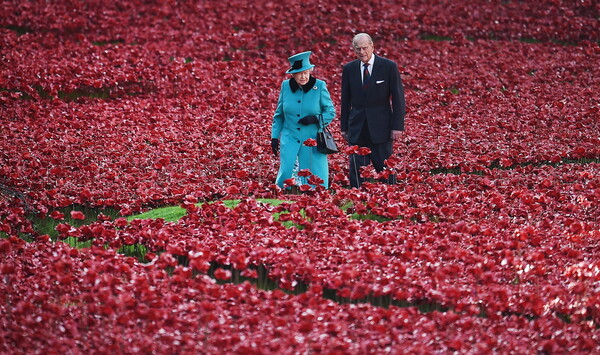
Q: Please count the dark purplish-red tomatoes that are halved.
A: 0